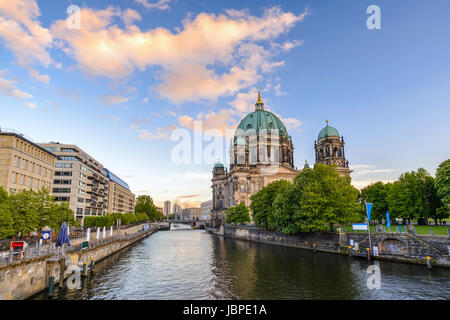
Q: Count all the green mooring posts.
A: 3